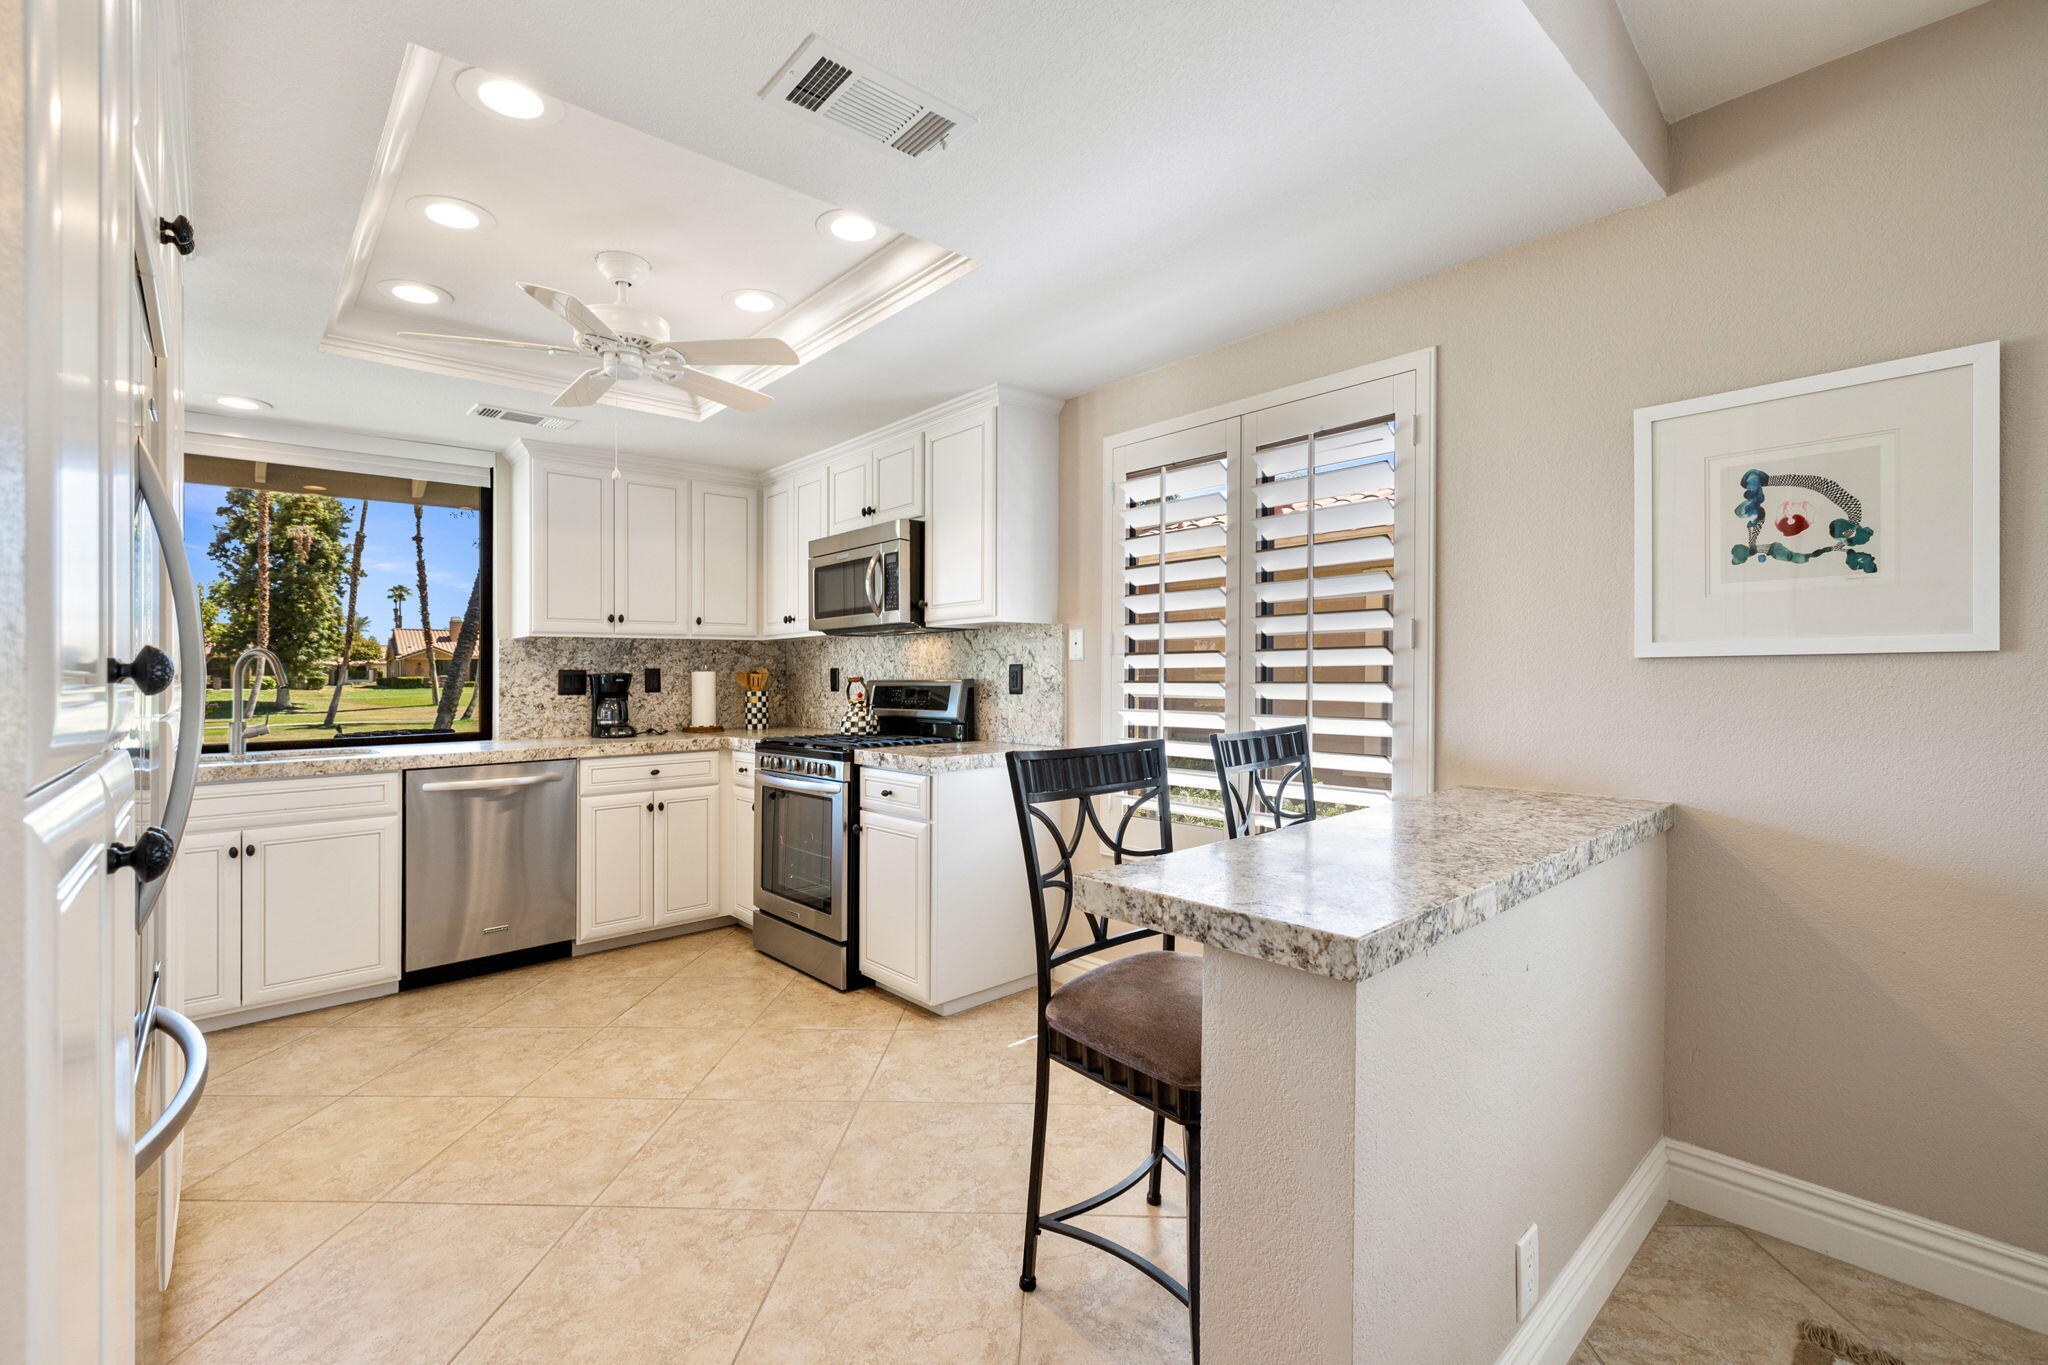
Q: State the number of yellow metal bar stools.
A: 0